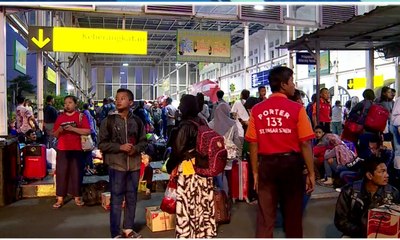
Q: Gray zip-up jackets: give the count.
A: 1